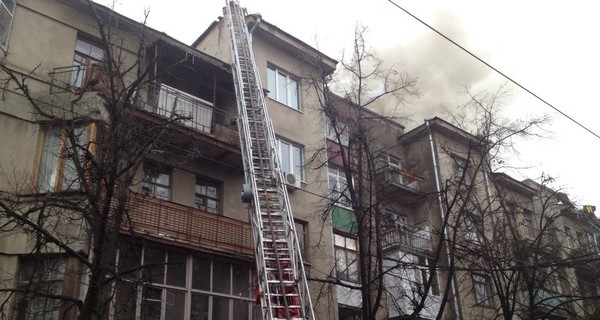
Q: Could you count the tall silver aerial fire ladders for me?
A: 1